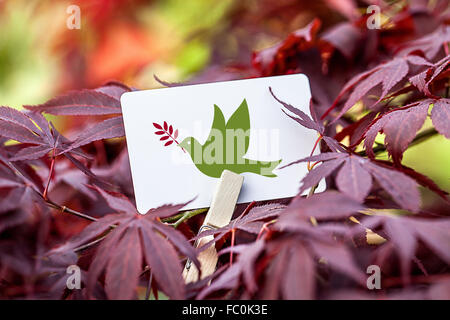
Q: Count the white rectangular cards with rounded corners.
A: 1